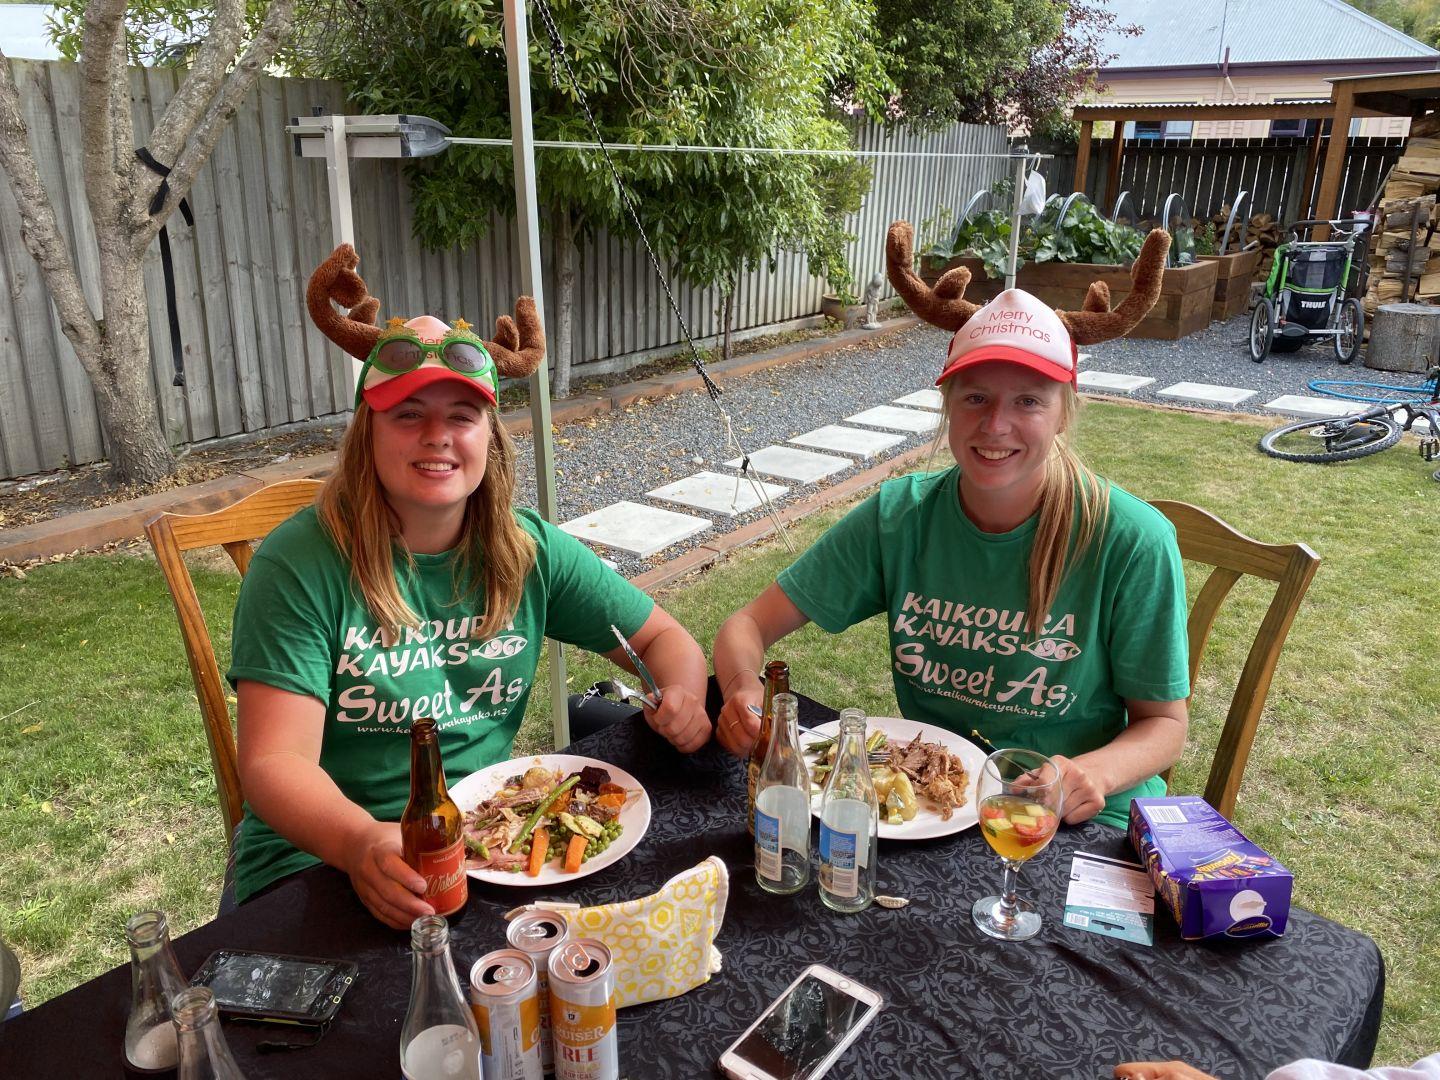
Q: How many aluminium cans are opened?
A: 3